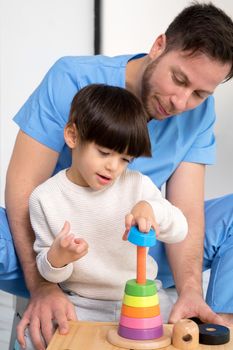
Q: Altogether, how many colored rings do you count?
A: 6